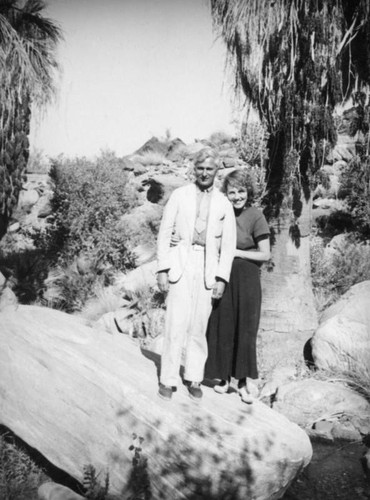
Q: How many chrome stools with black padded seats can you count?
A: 0